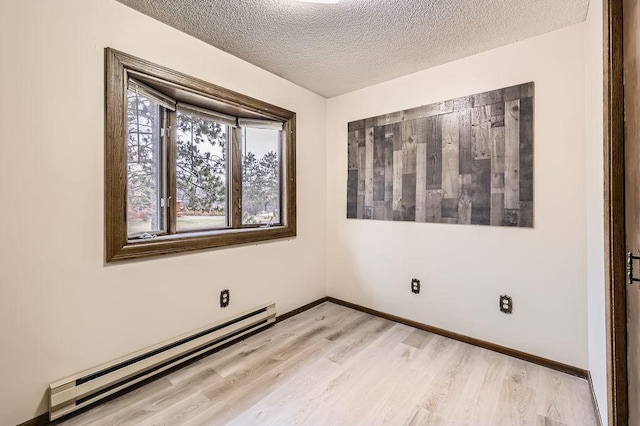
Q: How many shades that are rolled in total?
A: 3